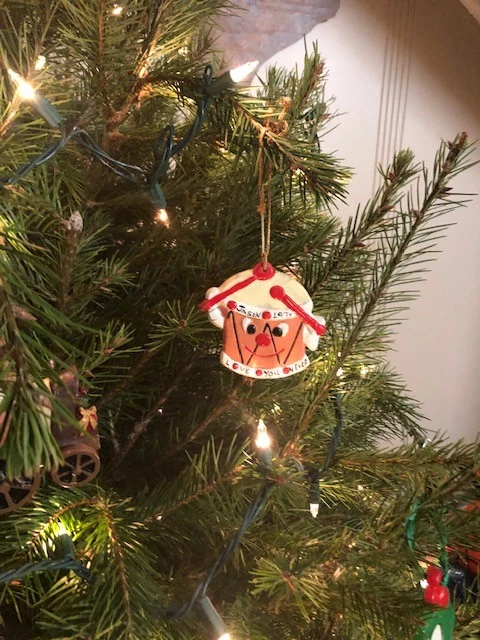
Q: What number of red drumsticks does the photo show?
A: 2